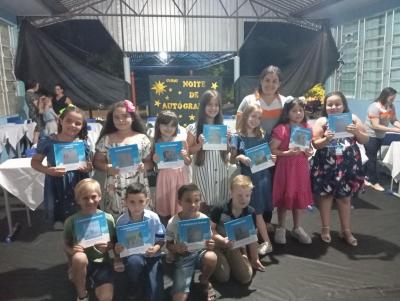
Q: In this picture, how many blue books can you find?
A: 11